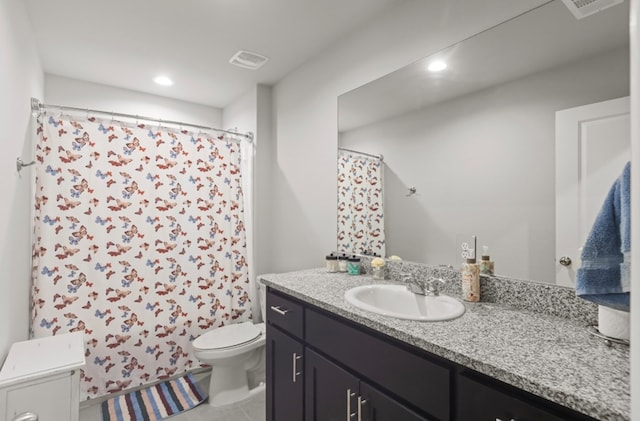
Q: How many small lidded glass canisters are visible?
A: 3